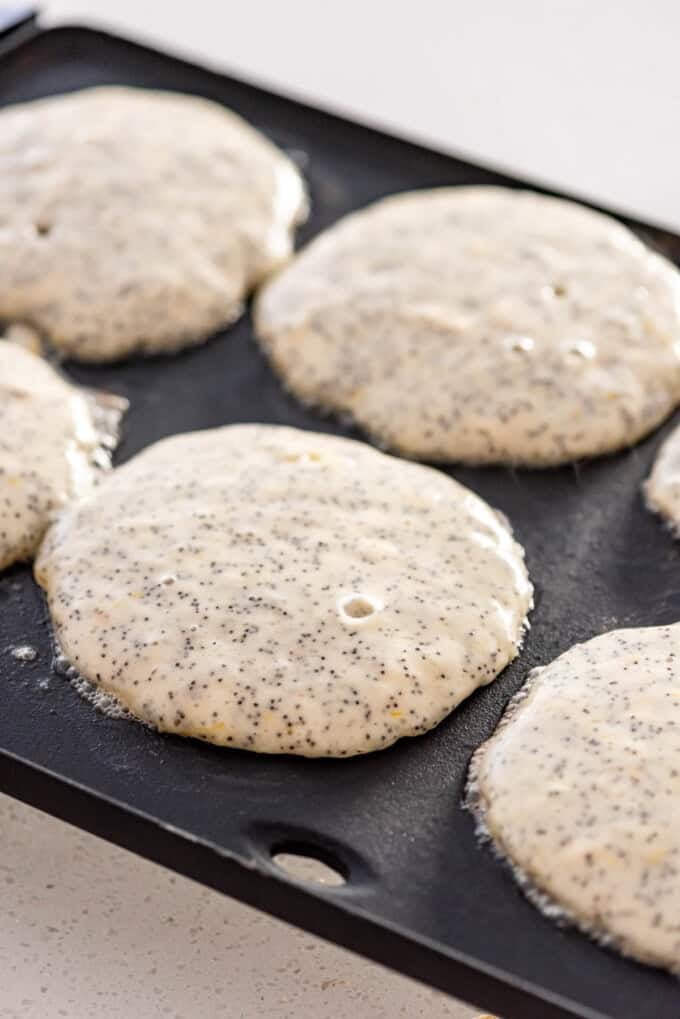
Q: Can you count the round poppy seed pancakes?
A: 6